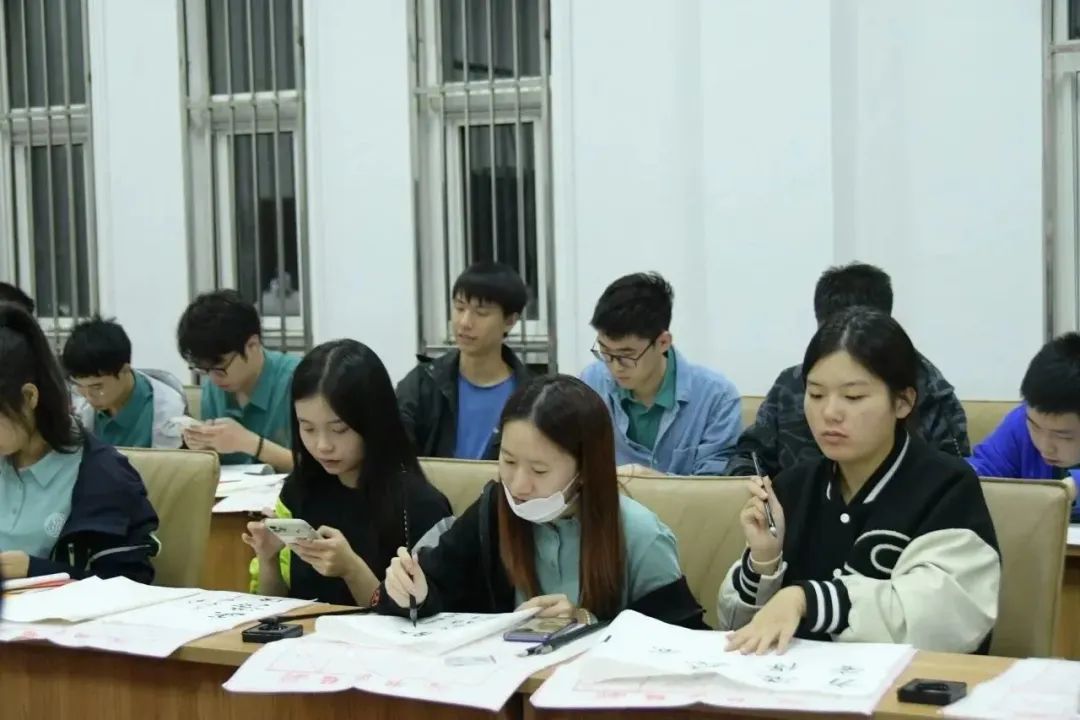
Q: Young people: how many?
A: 11